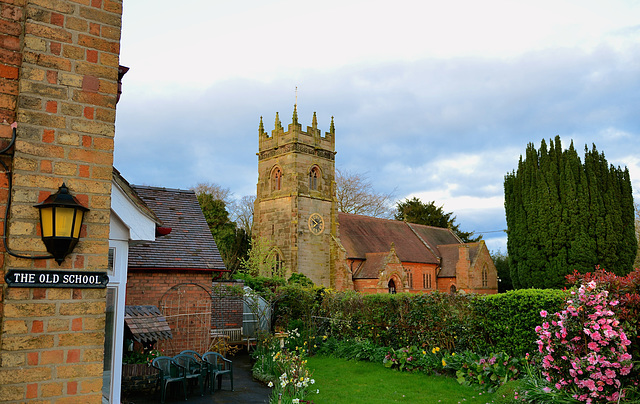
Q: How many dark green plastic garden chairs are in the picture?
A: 4